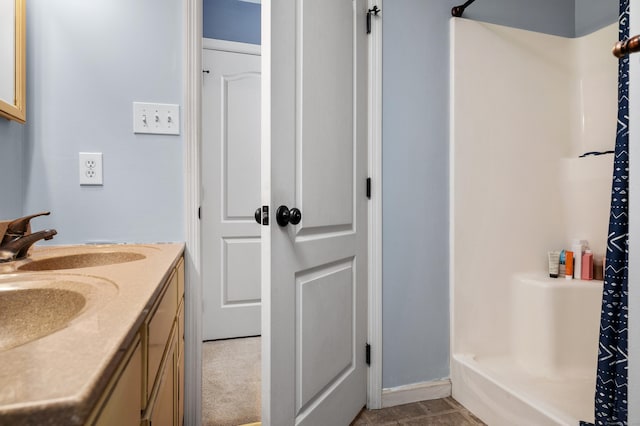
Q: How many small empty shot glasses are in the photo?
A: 0